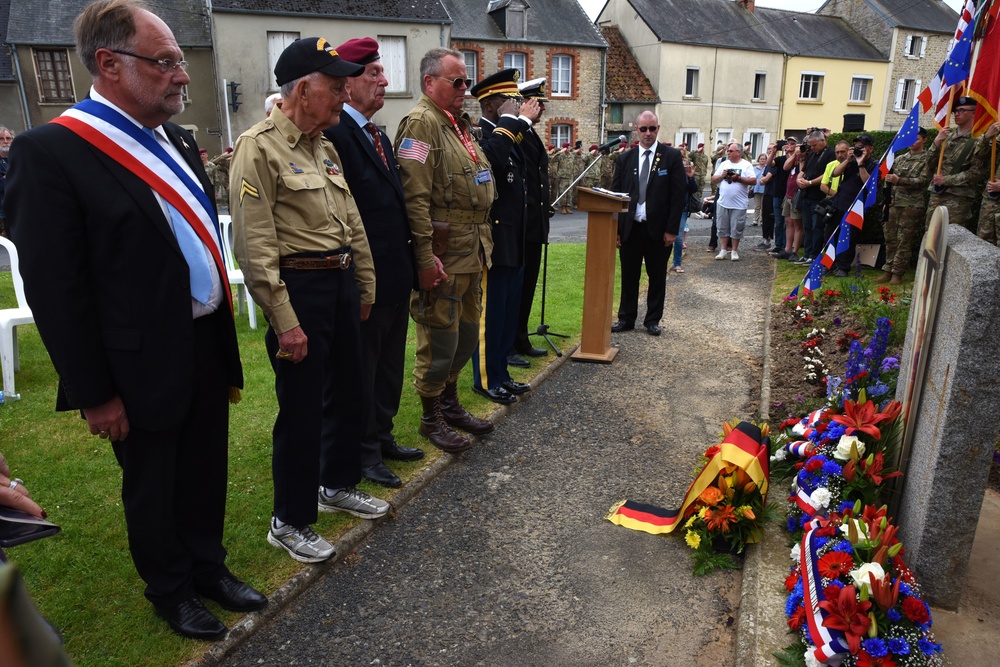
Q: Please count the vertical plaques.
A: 1